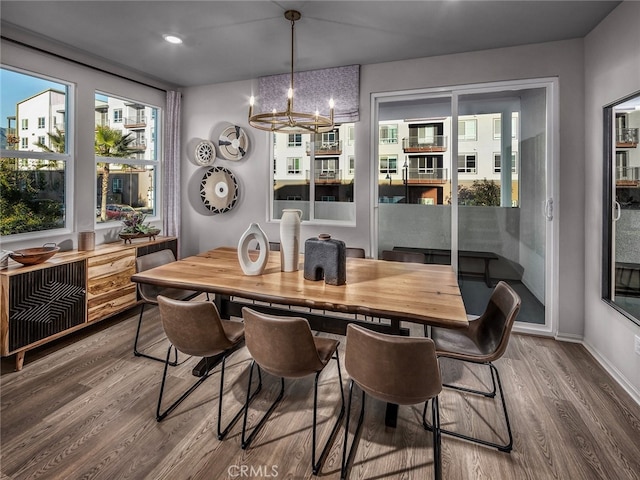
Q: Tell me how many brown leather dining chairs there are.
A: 8